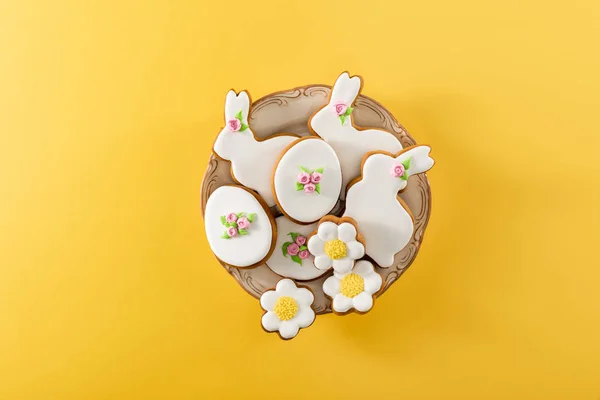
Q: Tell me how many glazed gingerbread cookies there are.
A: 9